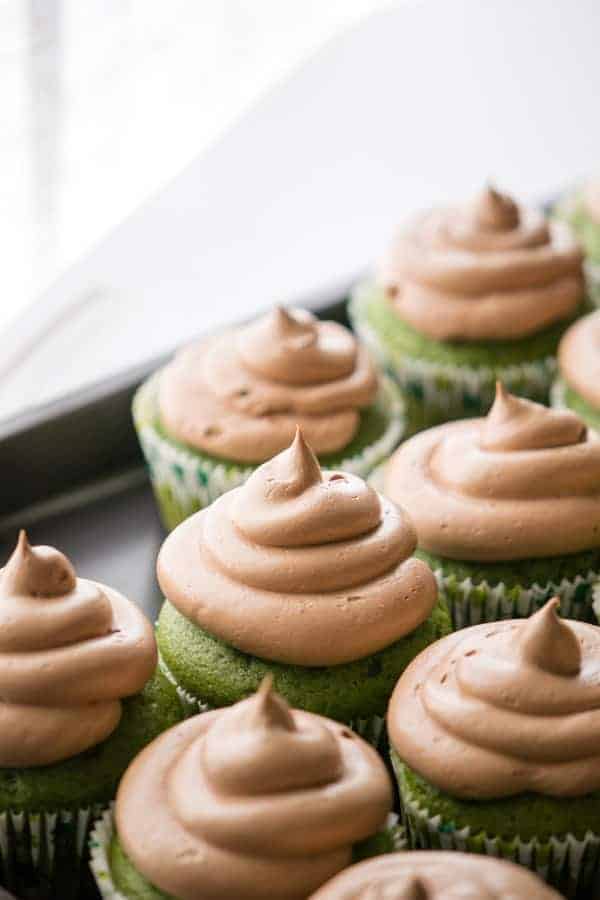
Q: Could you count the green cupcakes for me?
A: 10